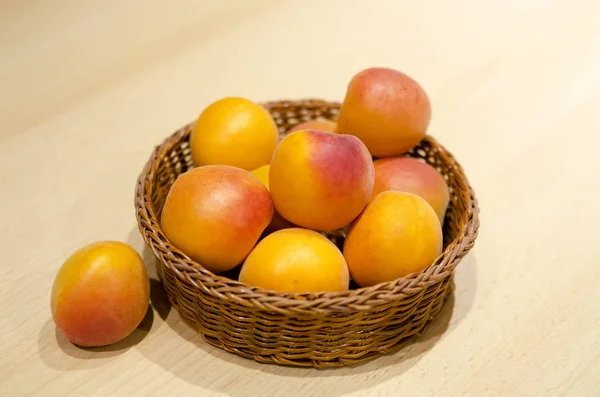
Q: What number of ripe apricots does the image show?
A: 10